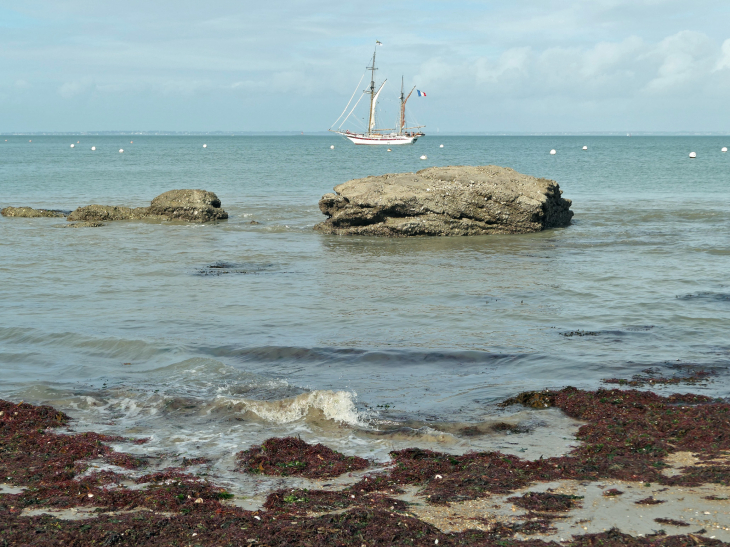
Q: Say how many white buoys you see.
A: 11